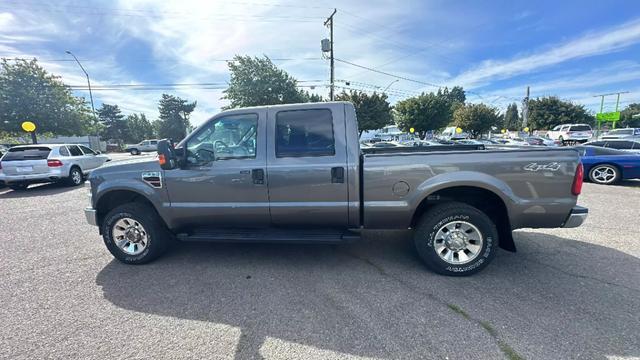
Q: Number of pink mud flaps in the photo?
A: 0